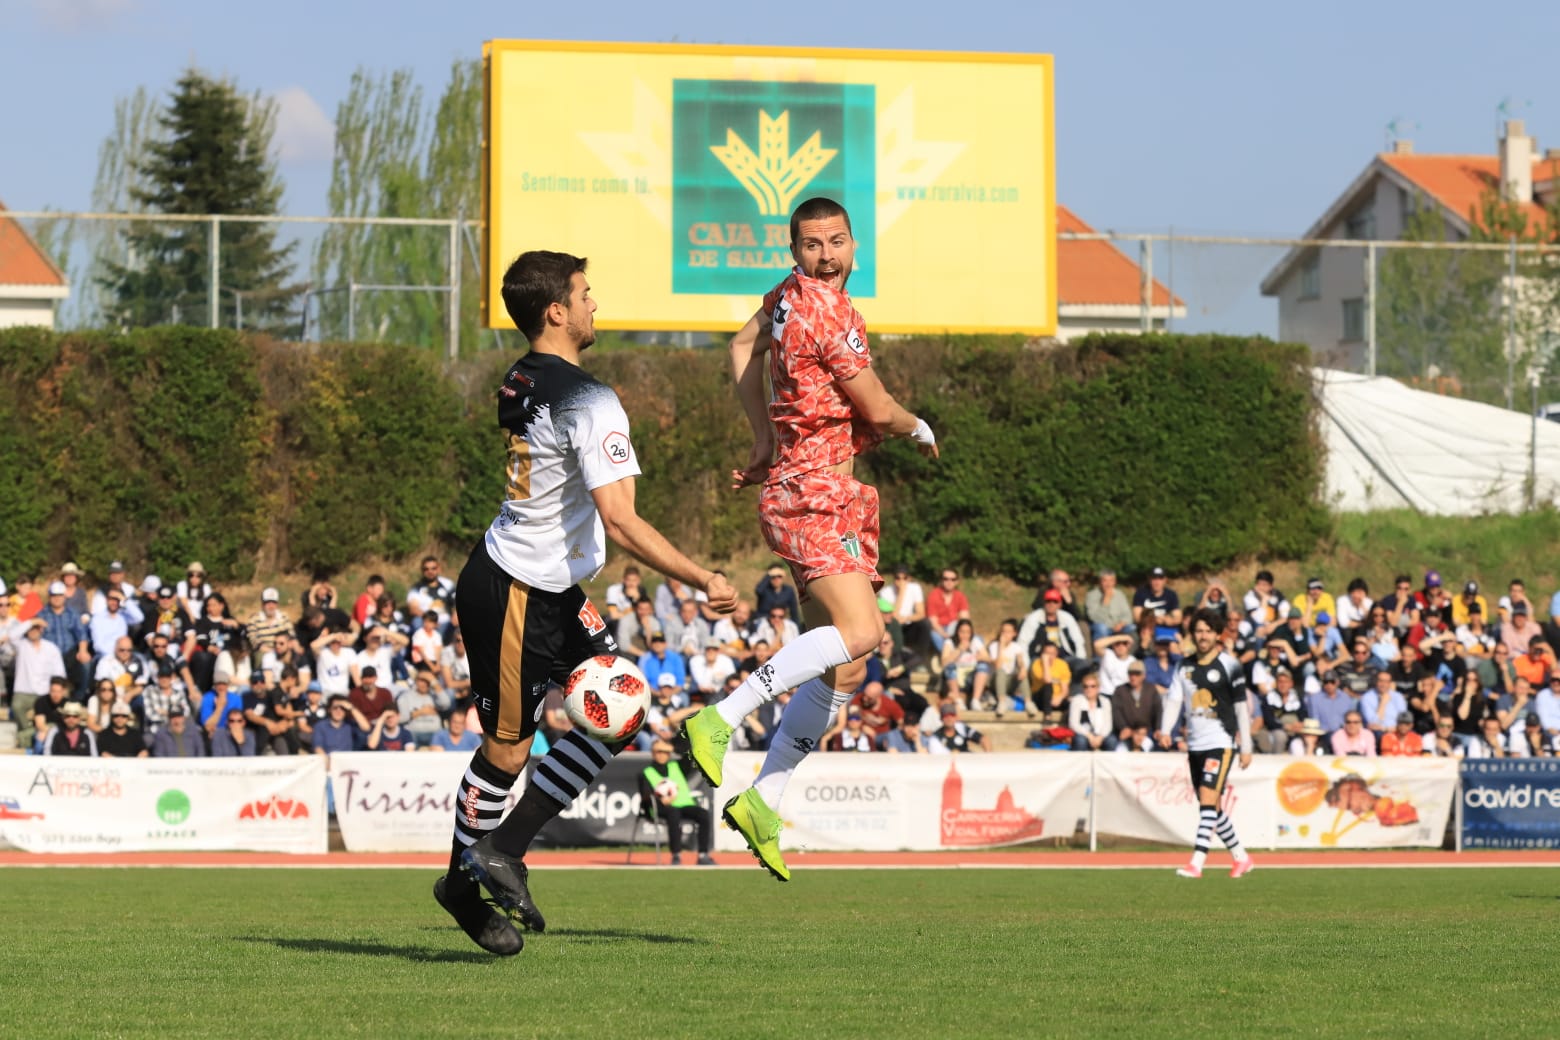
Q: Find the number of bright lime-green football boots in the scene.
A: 2